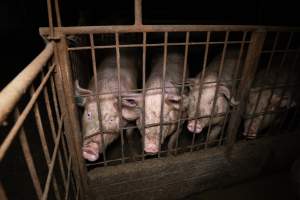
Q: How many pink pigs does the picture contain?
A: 4